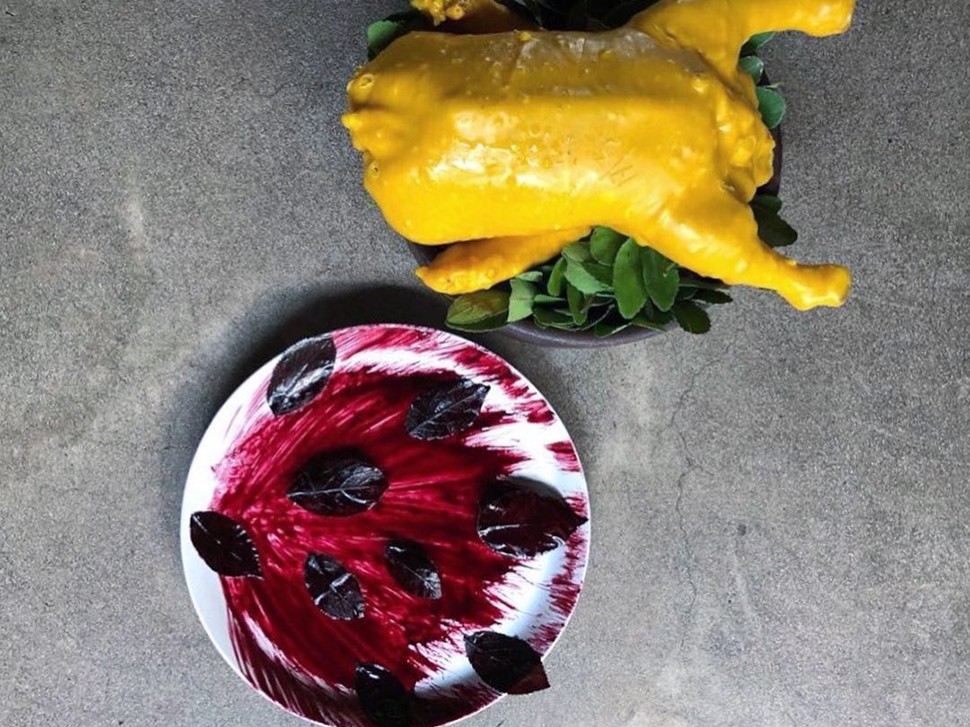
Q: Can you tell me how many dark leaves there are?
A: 9